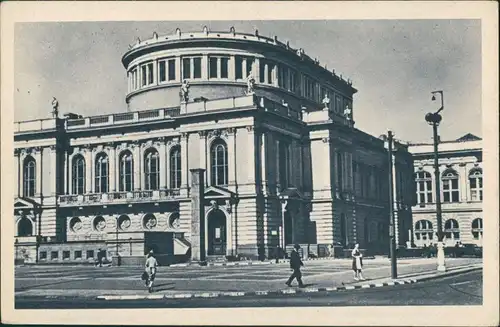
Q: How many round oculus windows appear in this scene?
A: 5